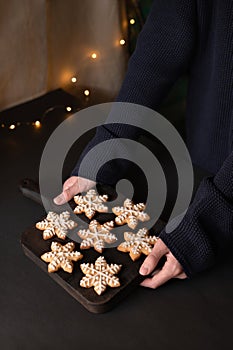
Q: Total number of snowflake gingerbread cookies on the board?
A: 7